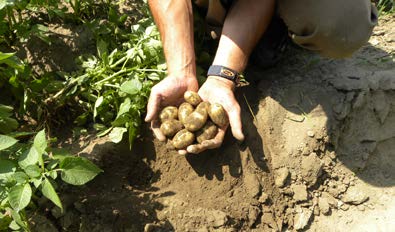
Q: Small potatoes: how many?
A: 9